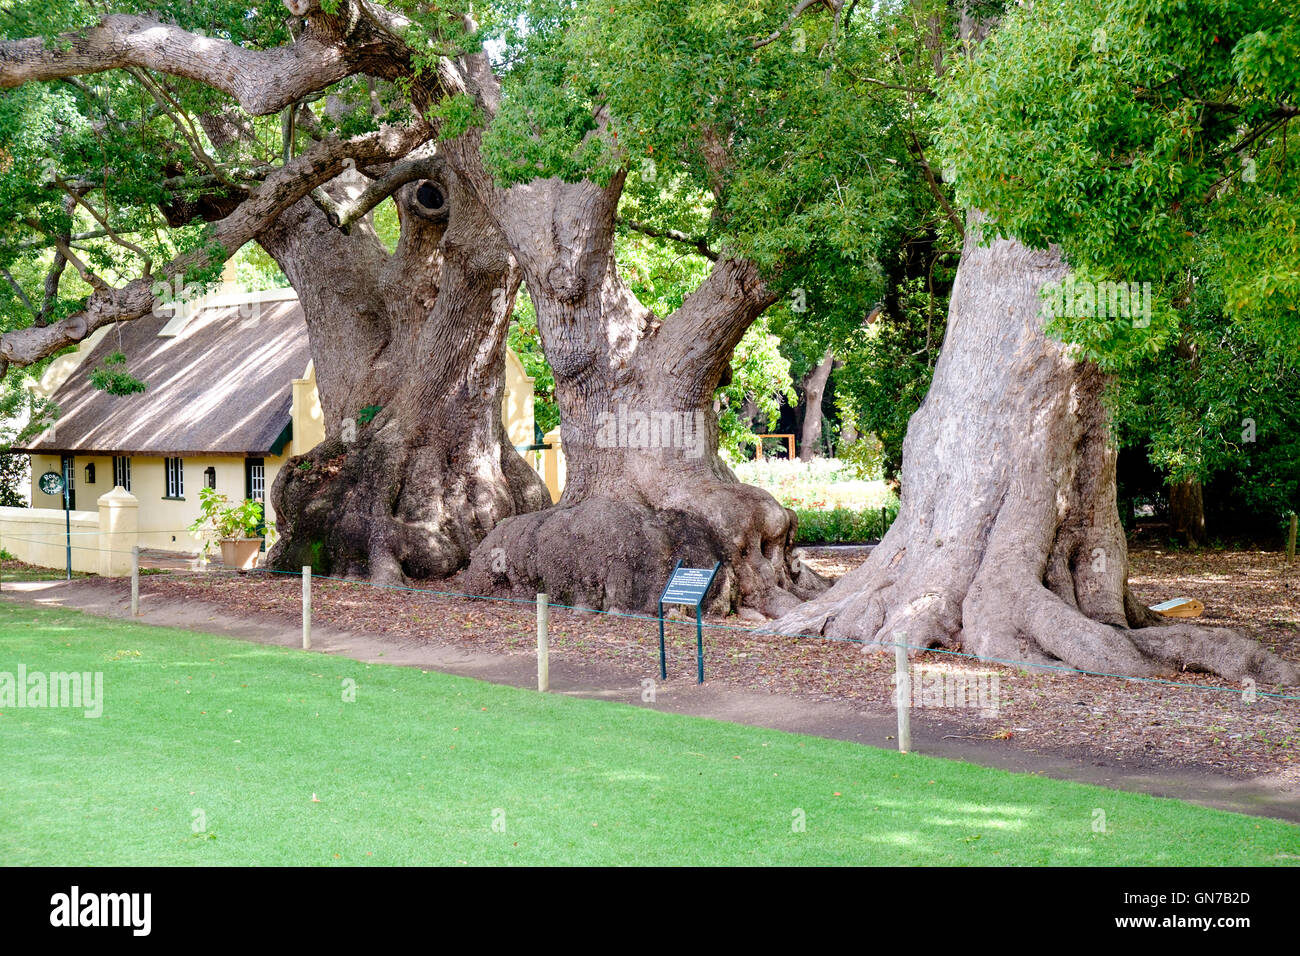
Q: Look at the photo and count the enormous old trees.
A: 3